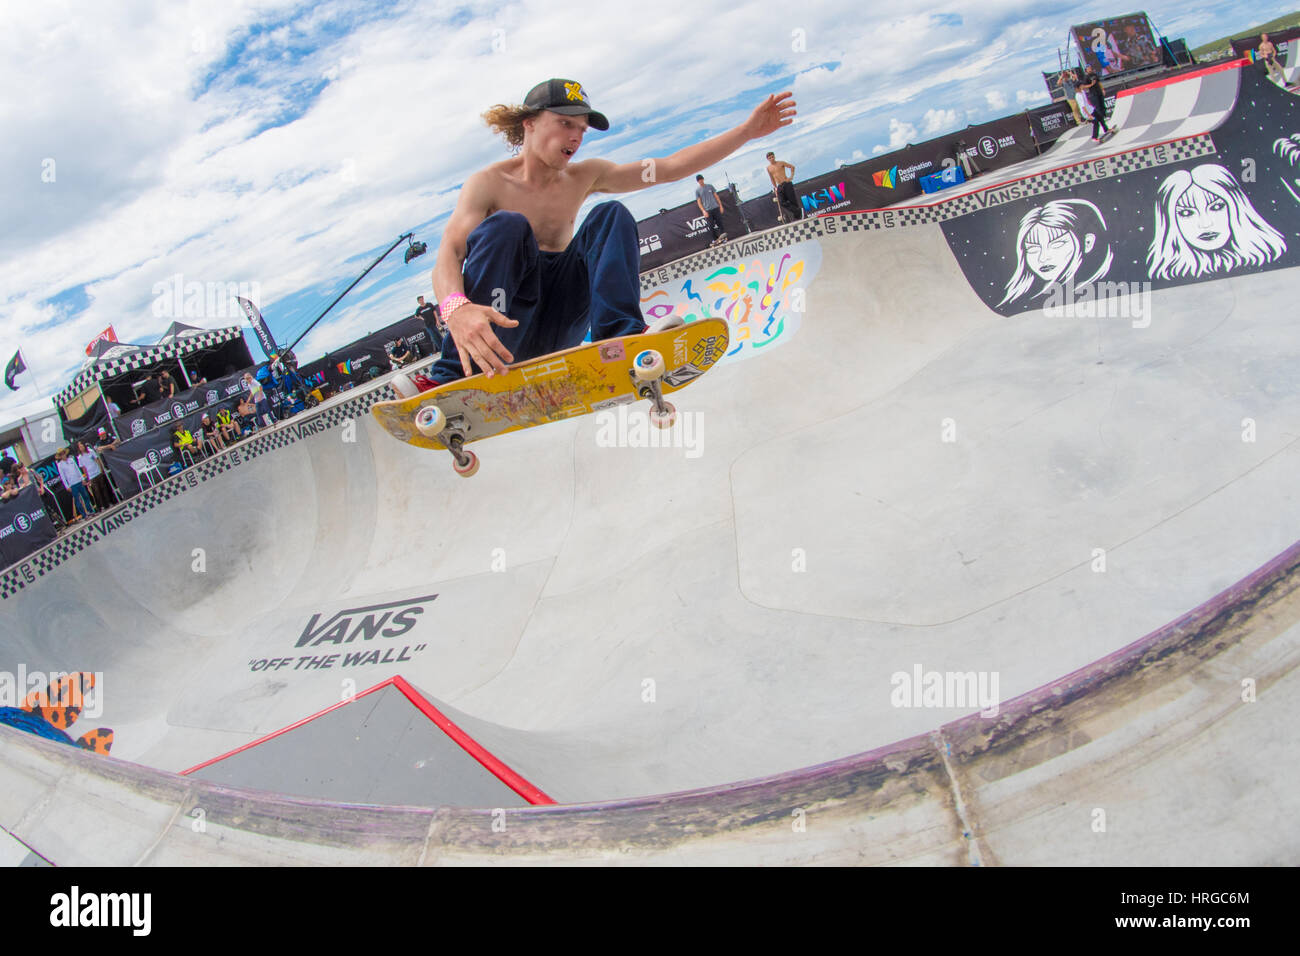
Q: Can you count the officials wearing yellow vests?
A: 2